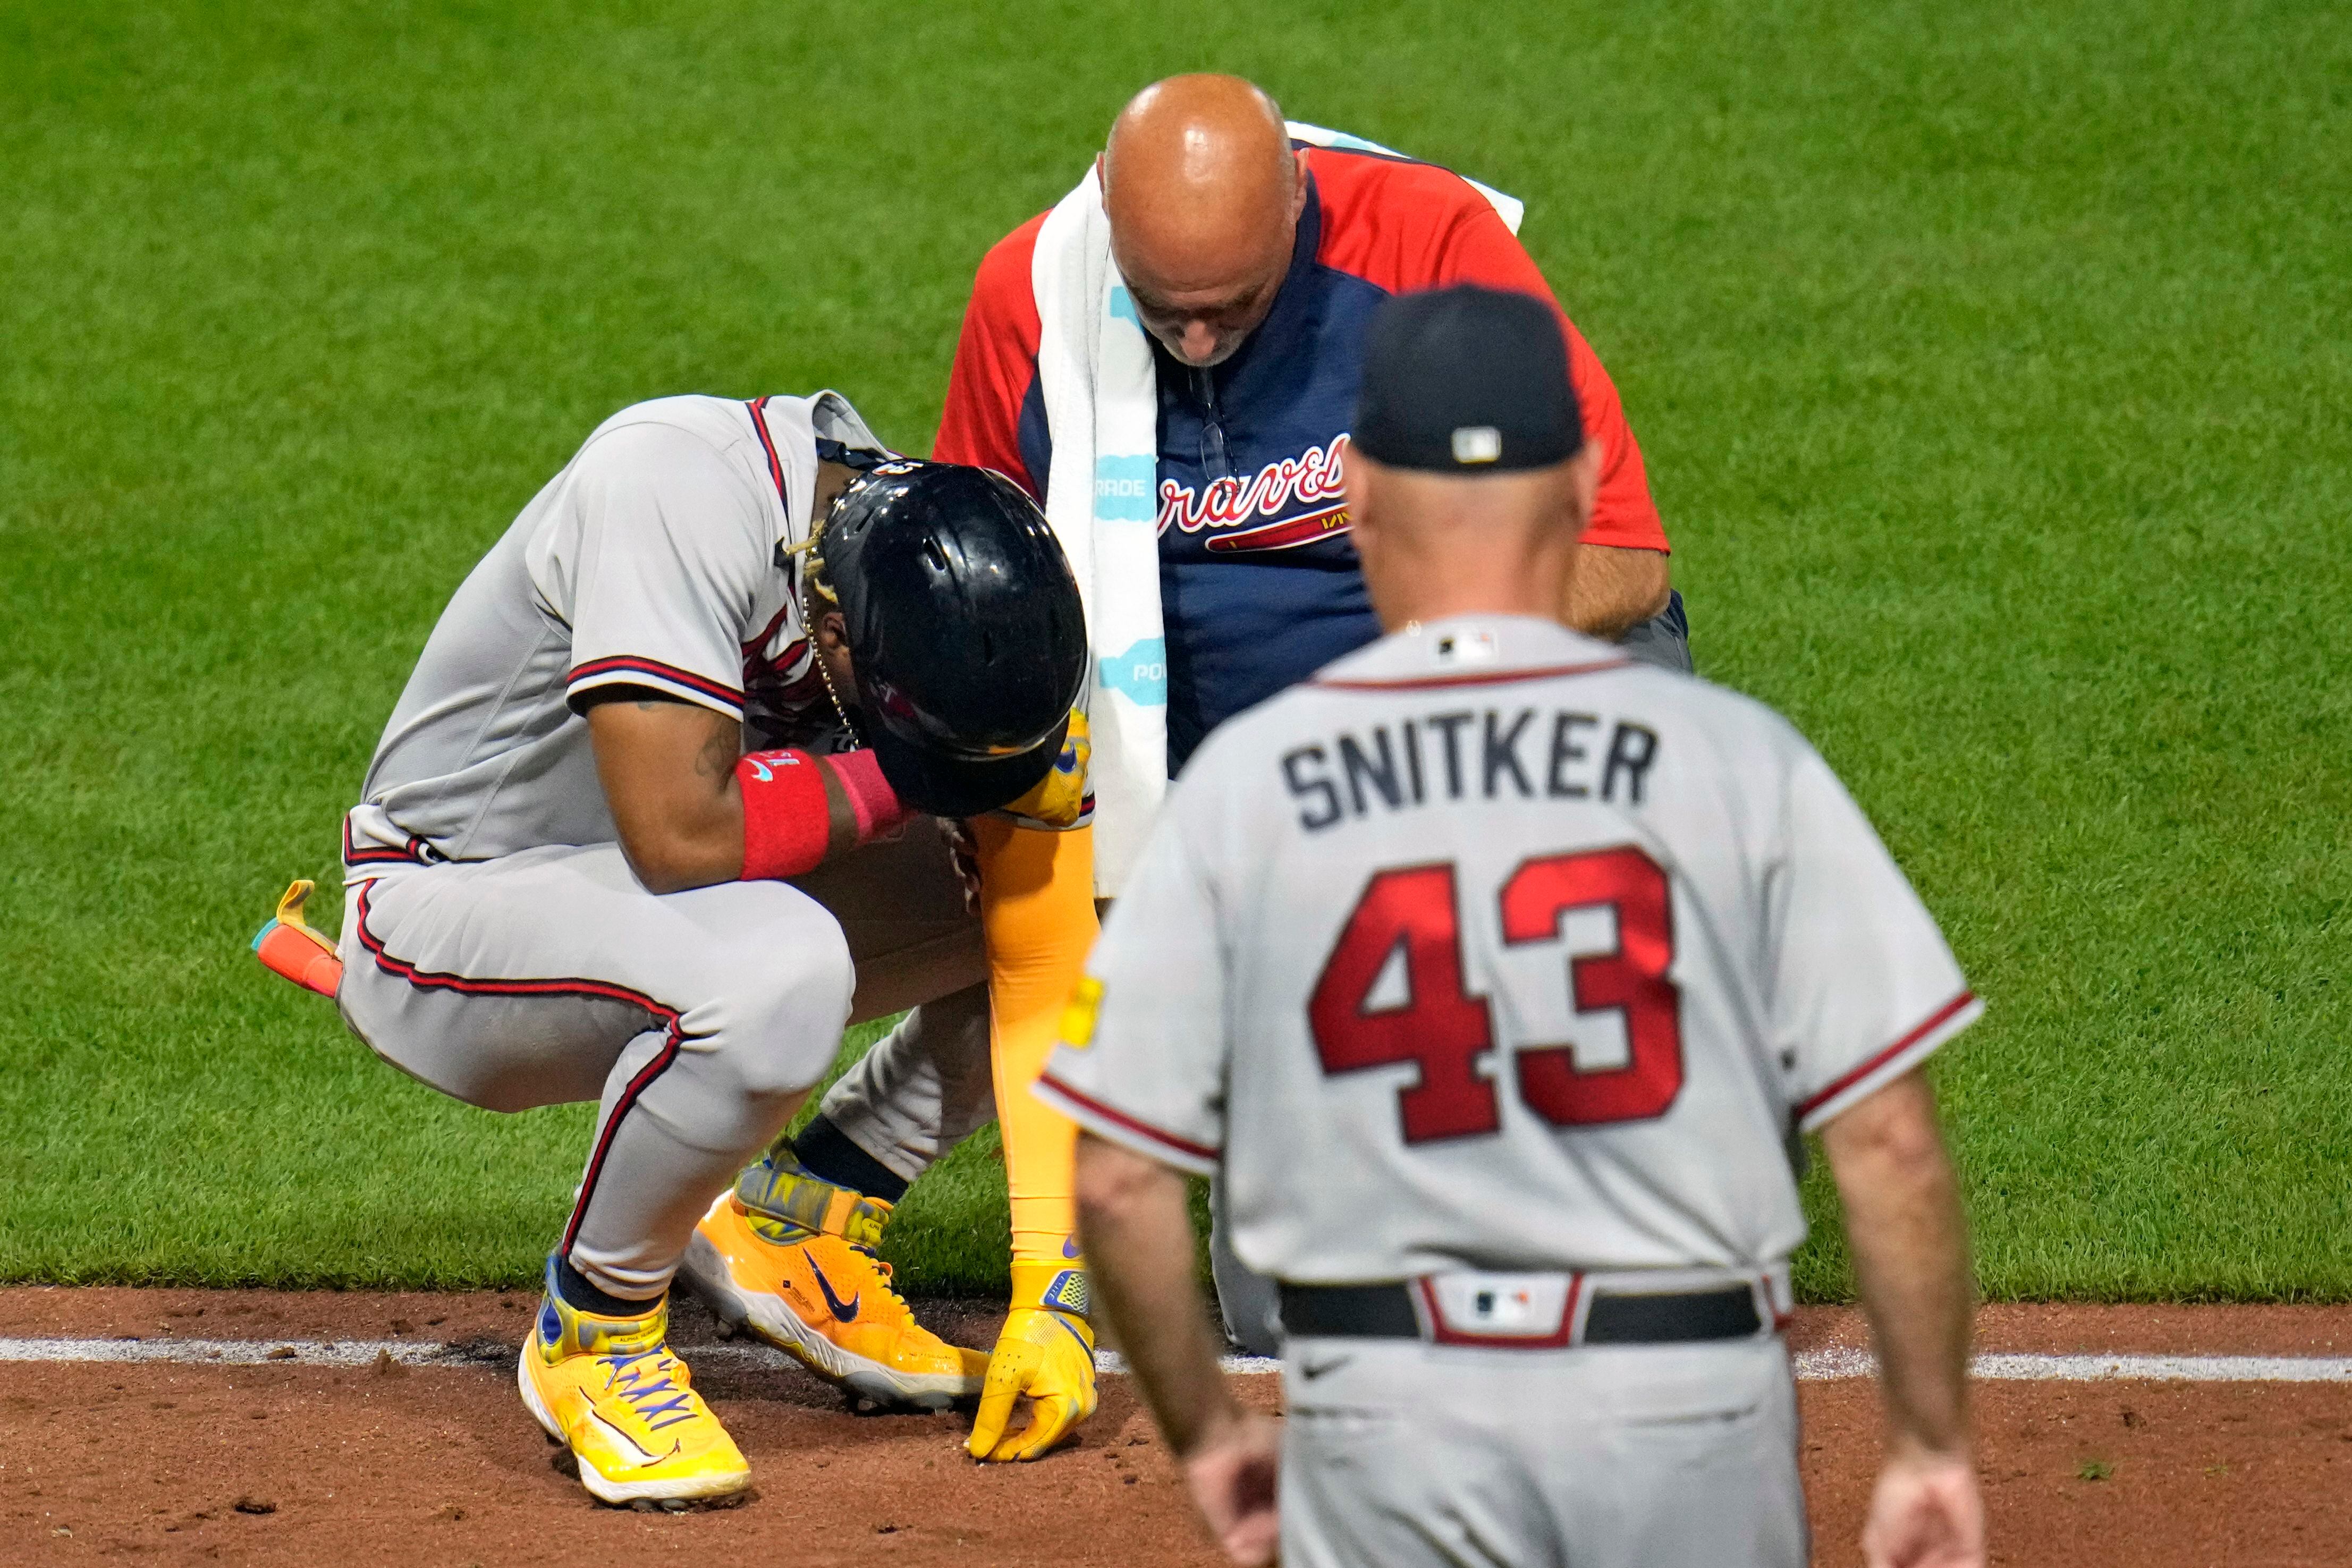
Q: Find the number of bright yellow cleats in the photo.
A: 2